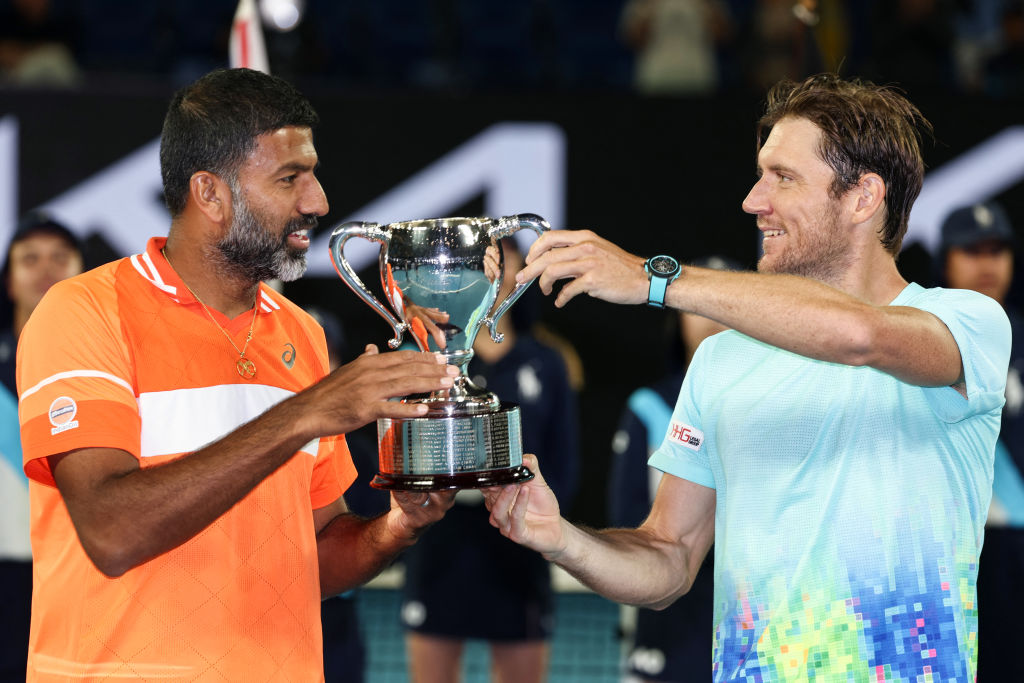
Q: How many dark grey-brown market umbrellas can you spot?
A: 0